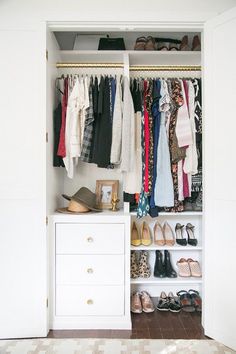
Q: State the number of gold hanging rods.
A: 2